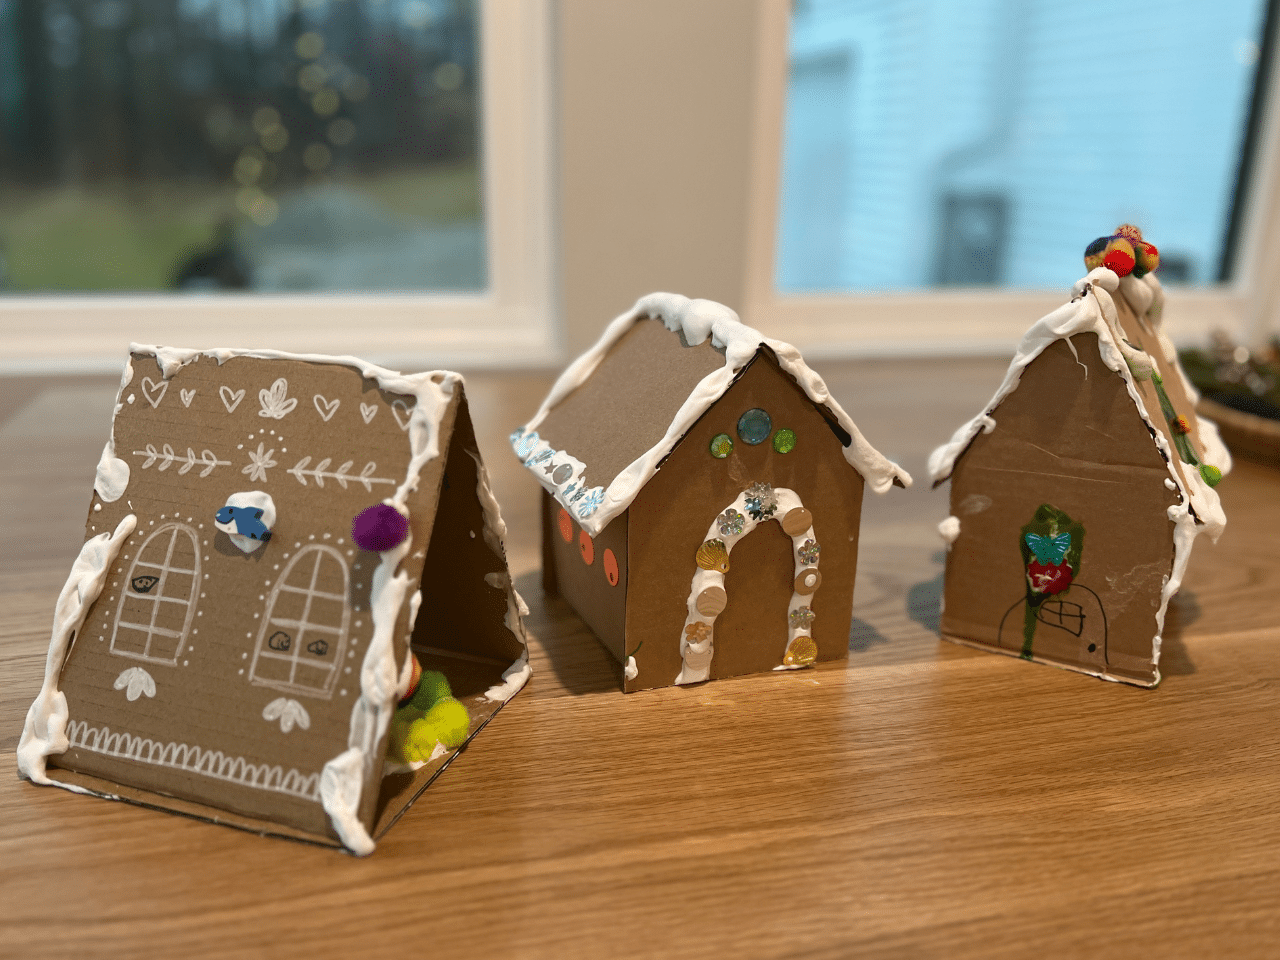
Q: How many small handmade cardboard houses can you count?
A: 3